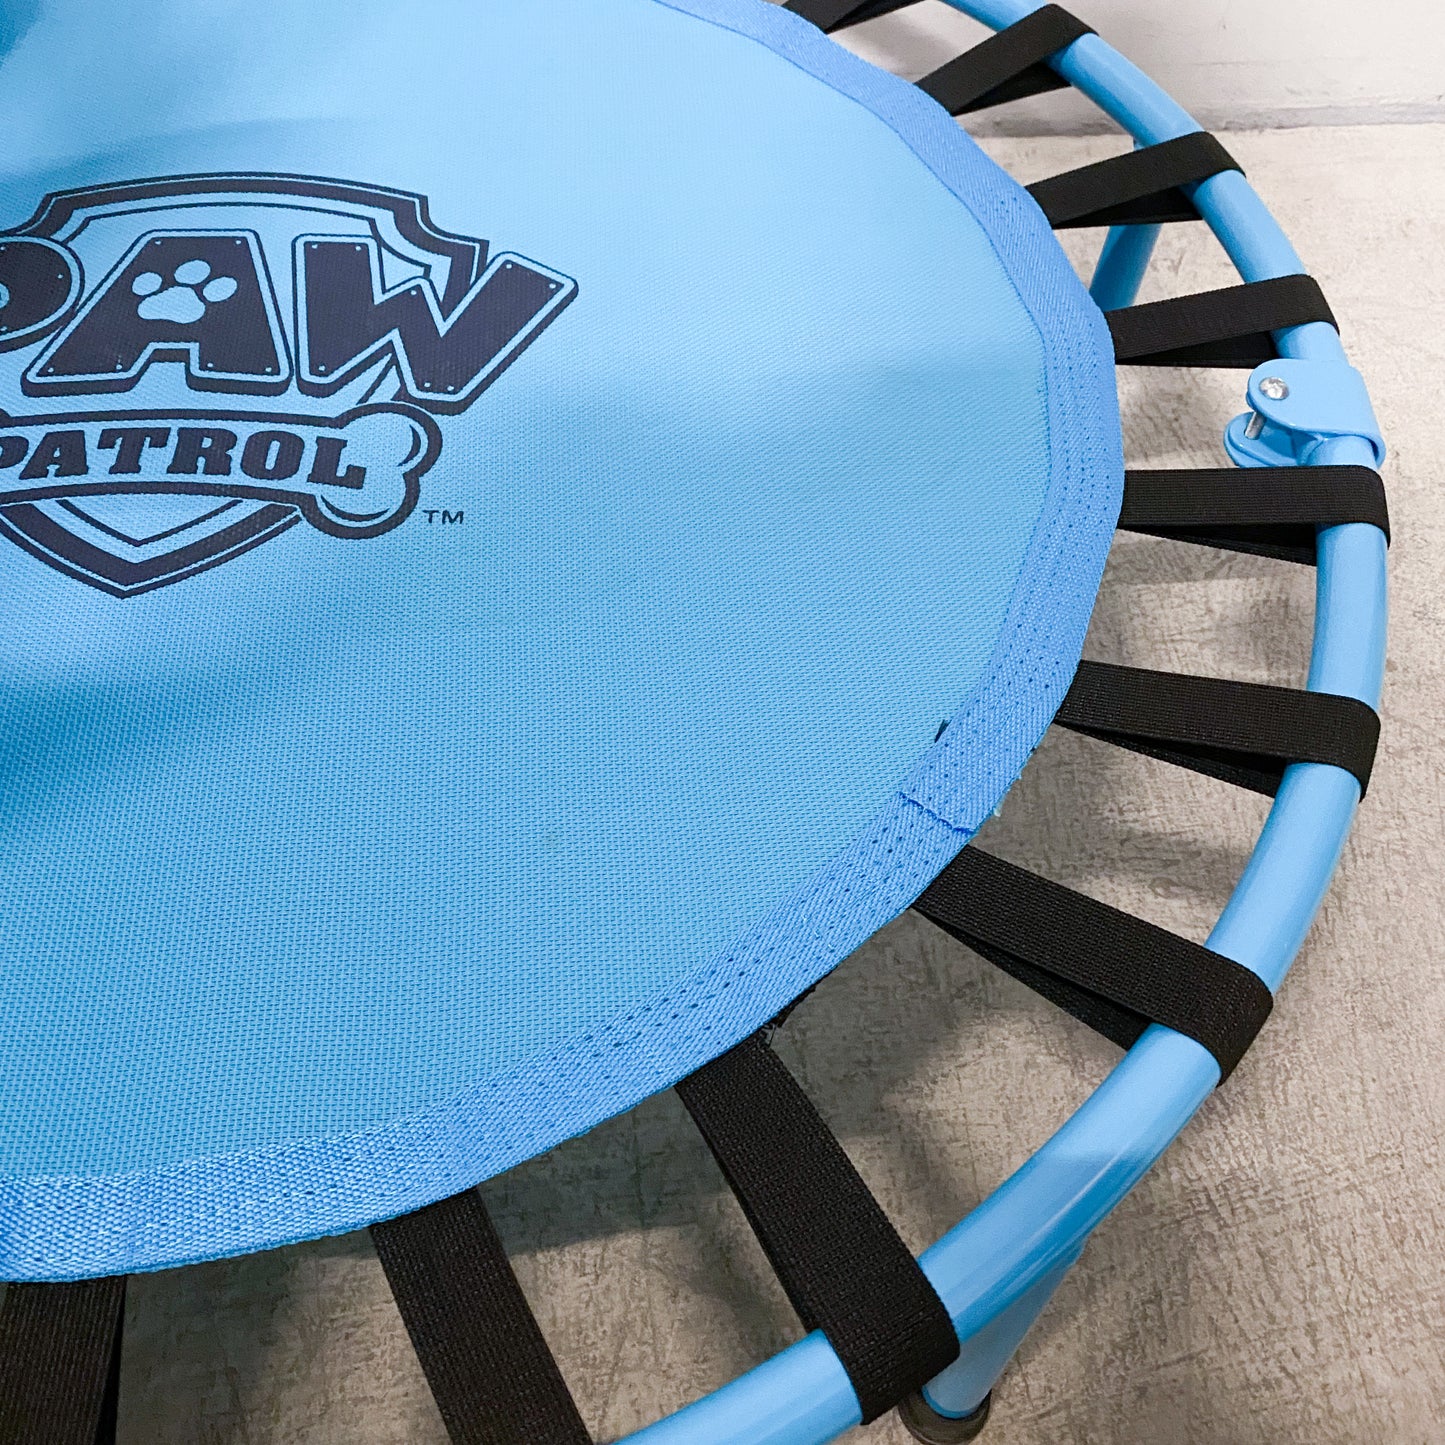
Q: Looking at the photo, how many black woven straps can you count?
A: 10